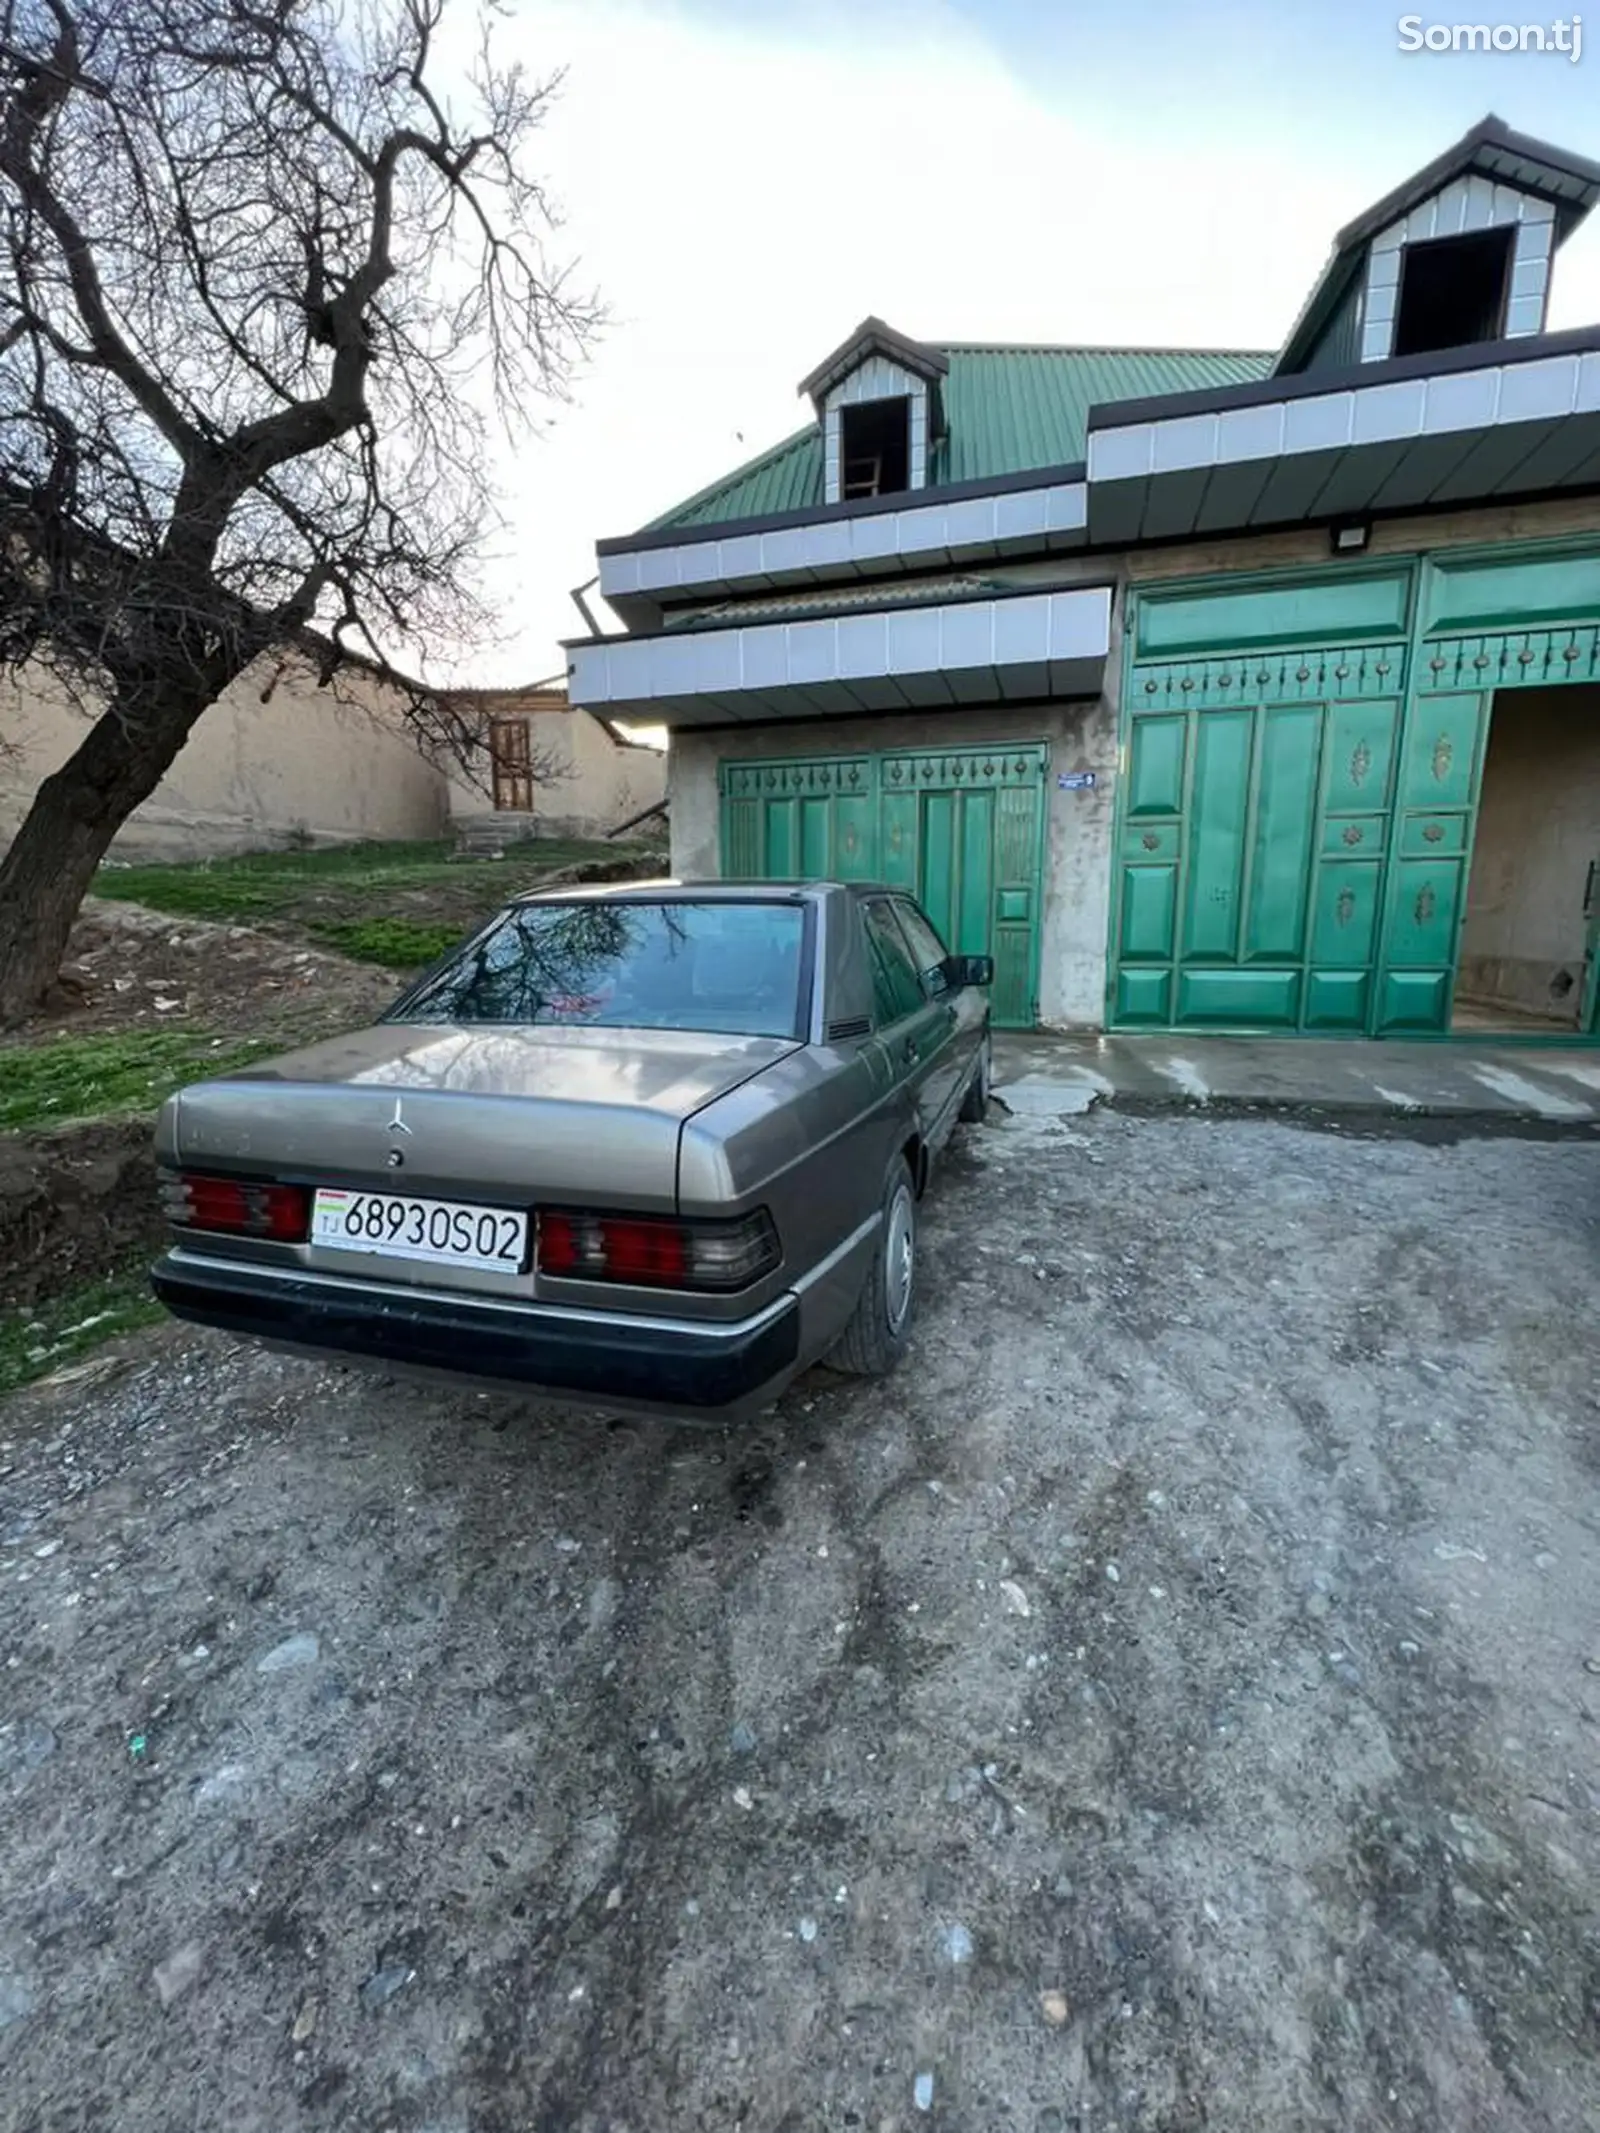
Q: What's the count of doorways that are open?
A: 1